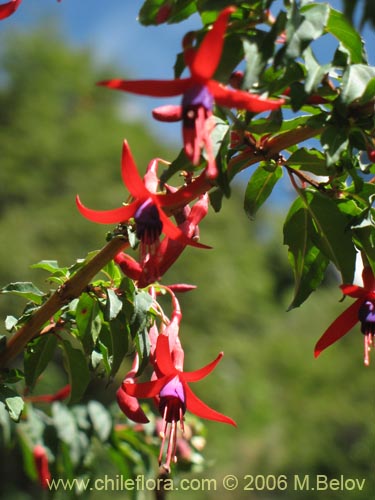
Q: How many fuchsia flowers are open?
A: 4